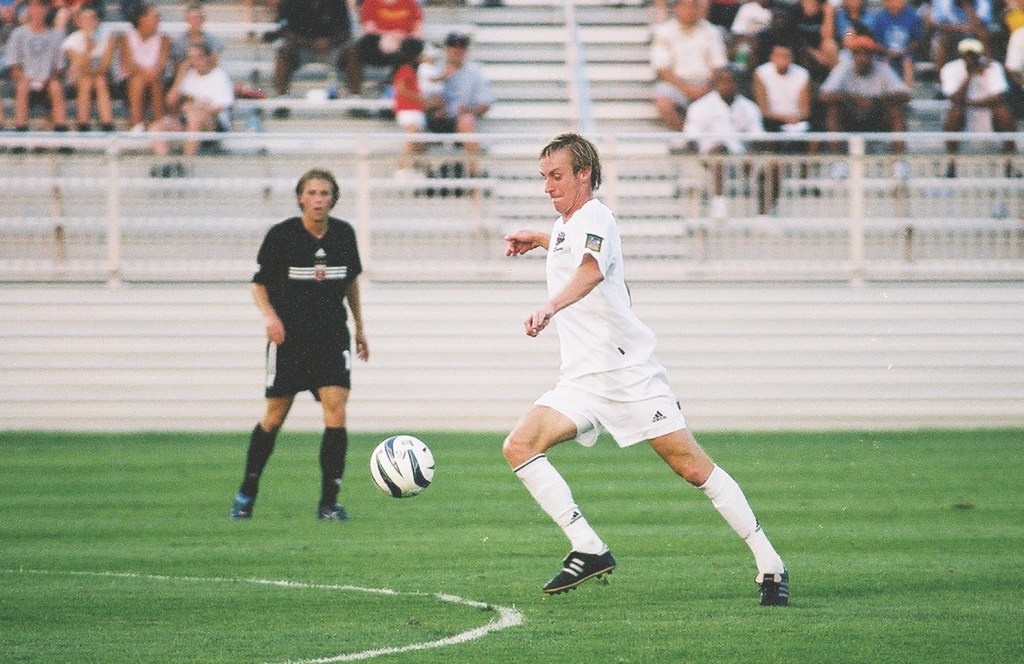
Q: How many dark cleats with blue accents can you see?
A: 2